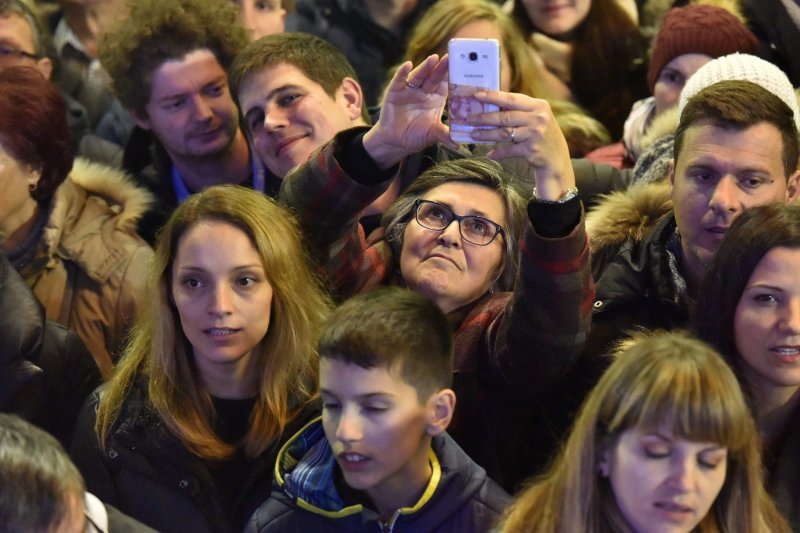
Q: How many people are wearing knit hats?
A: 2